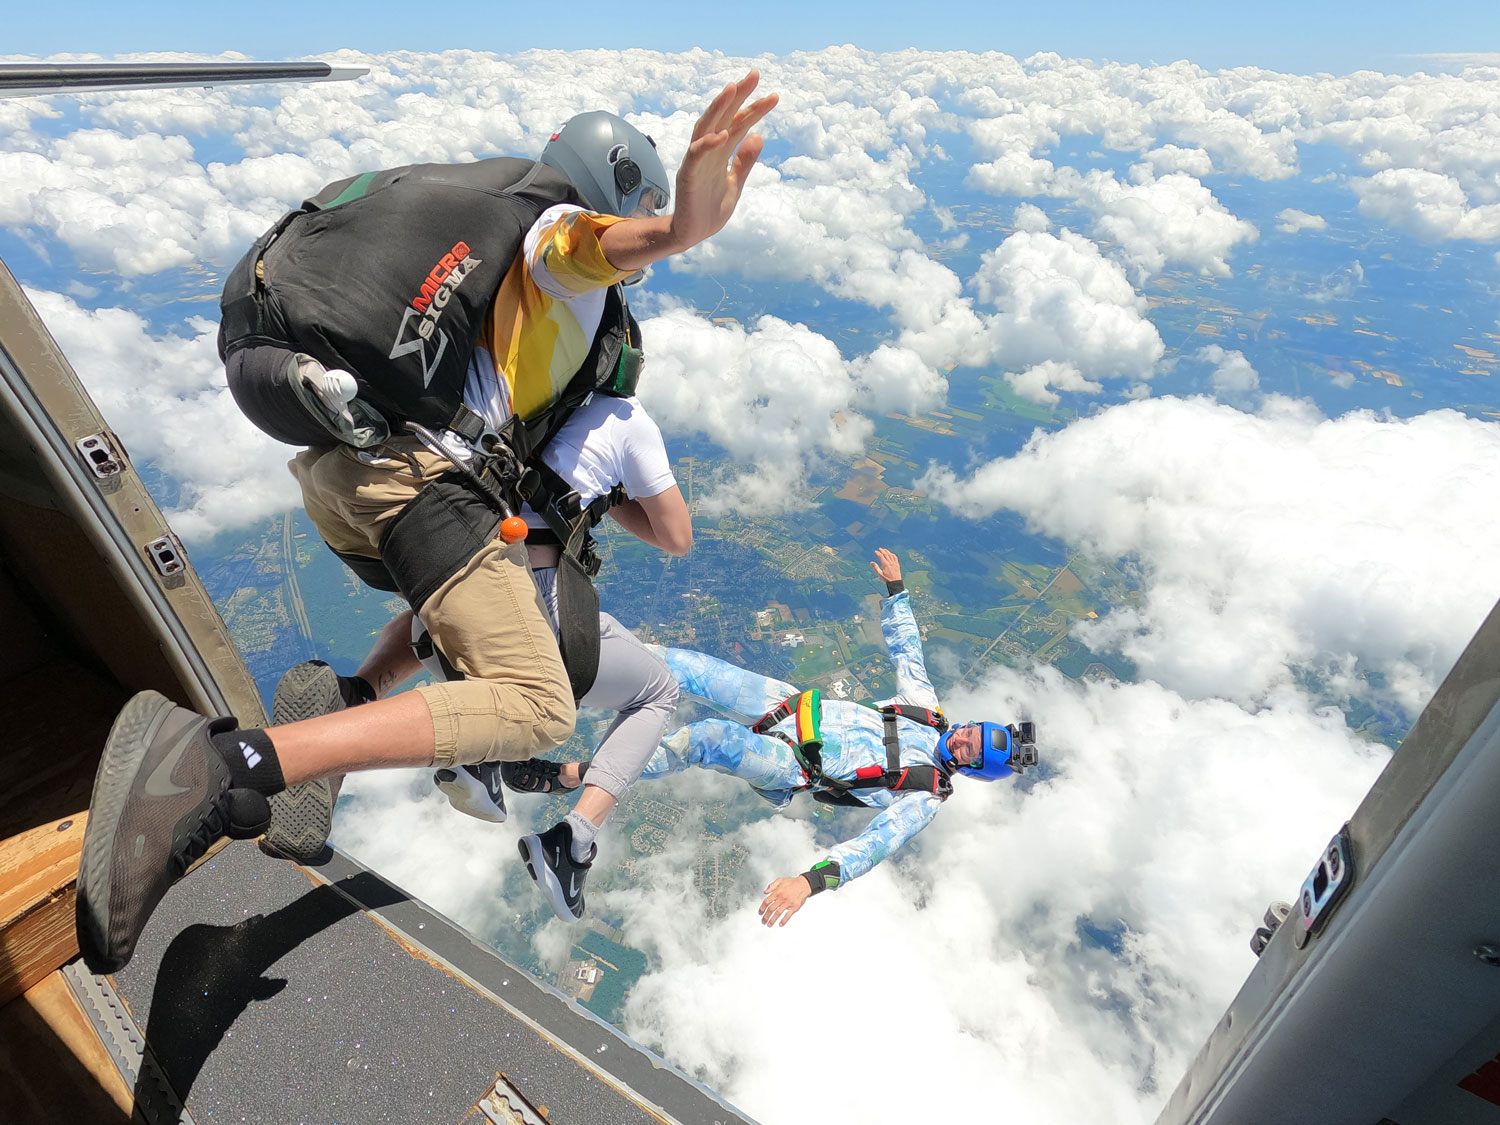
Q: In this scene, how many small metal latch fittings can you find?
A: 3